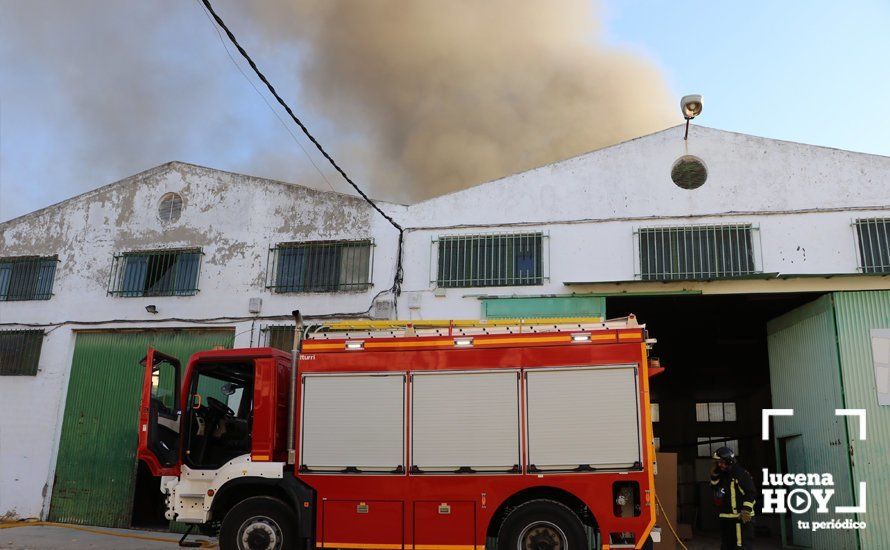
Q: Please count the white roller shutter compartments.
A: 3